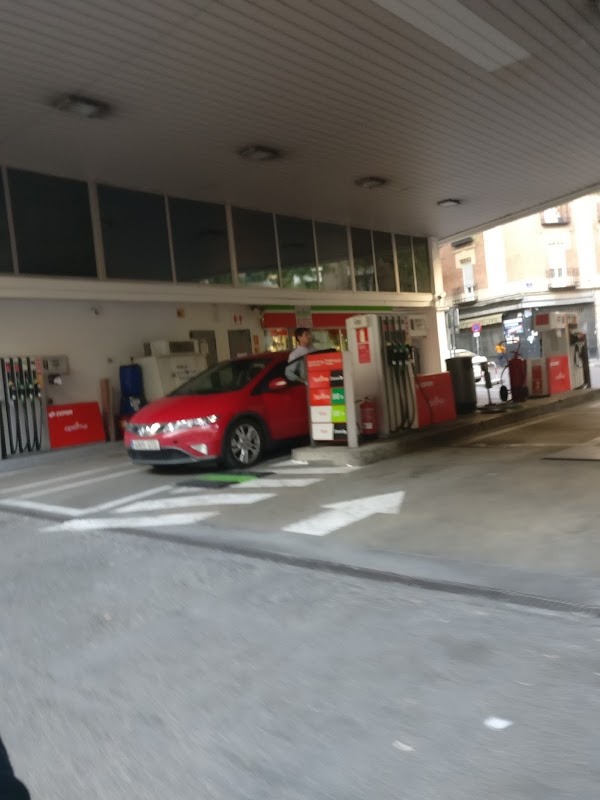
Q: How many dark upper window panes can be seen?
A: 11